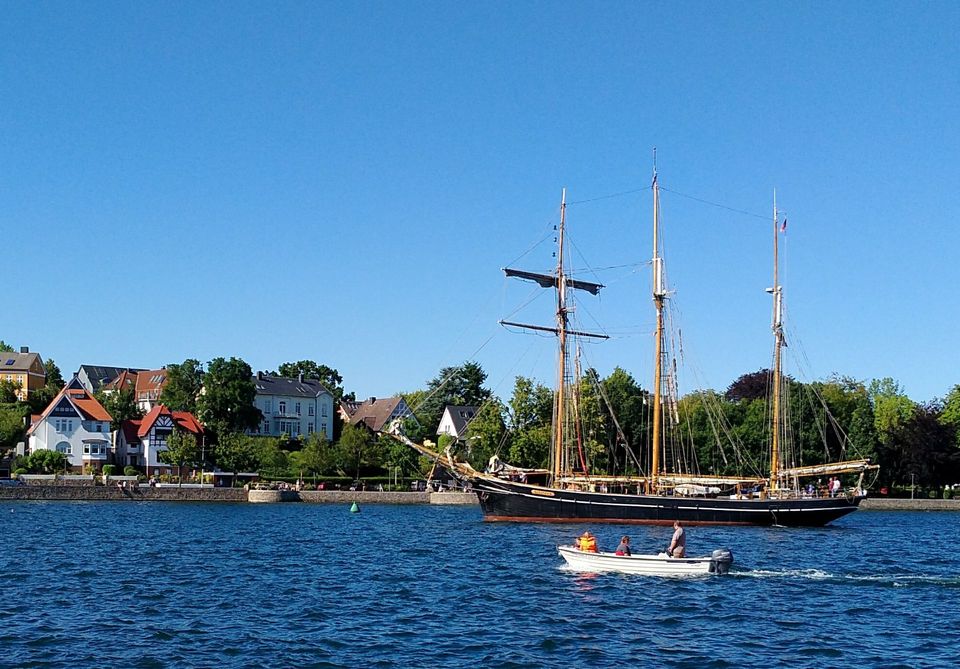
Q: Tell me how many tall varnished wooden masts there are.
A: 3